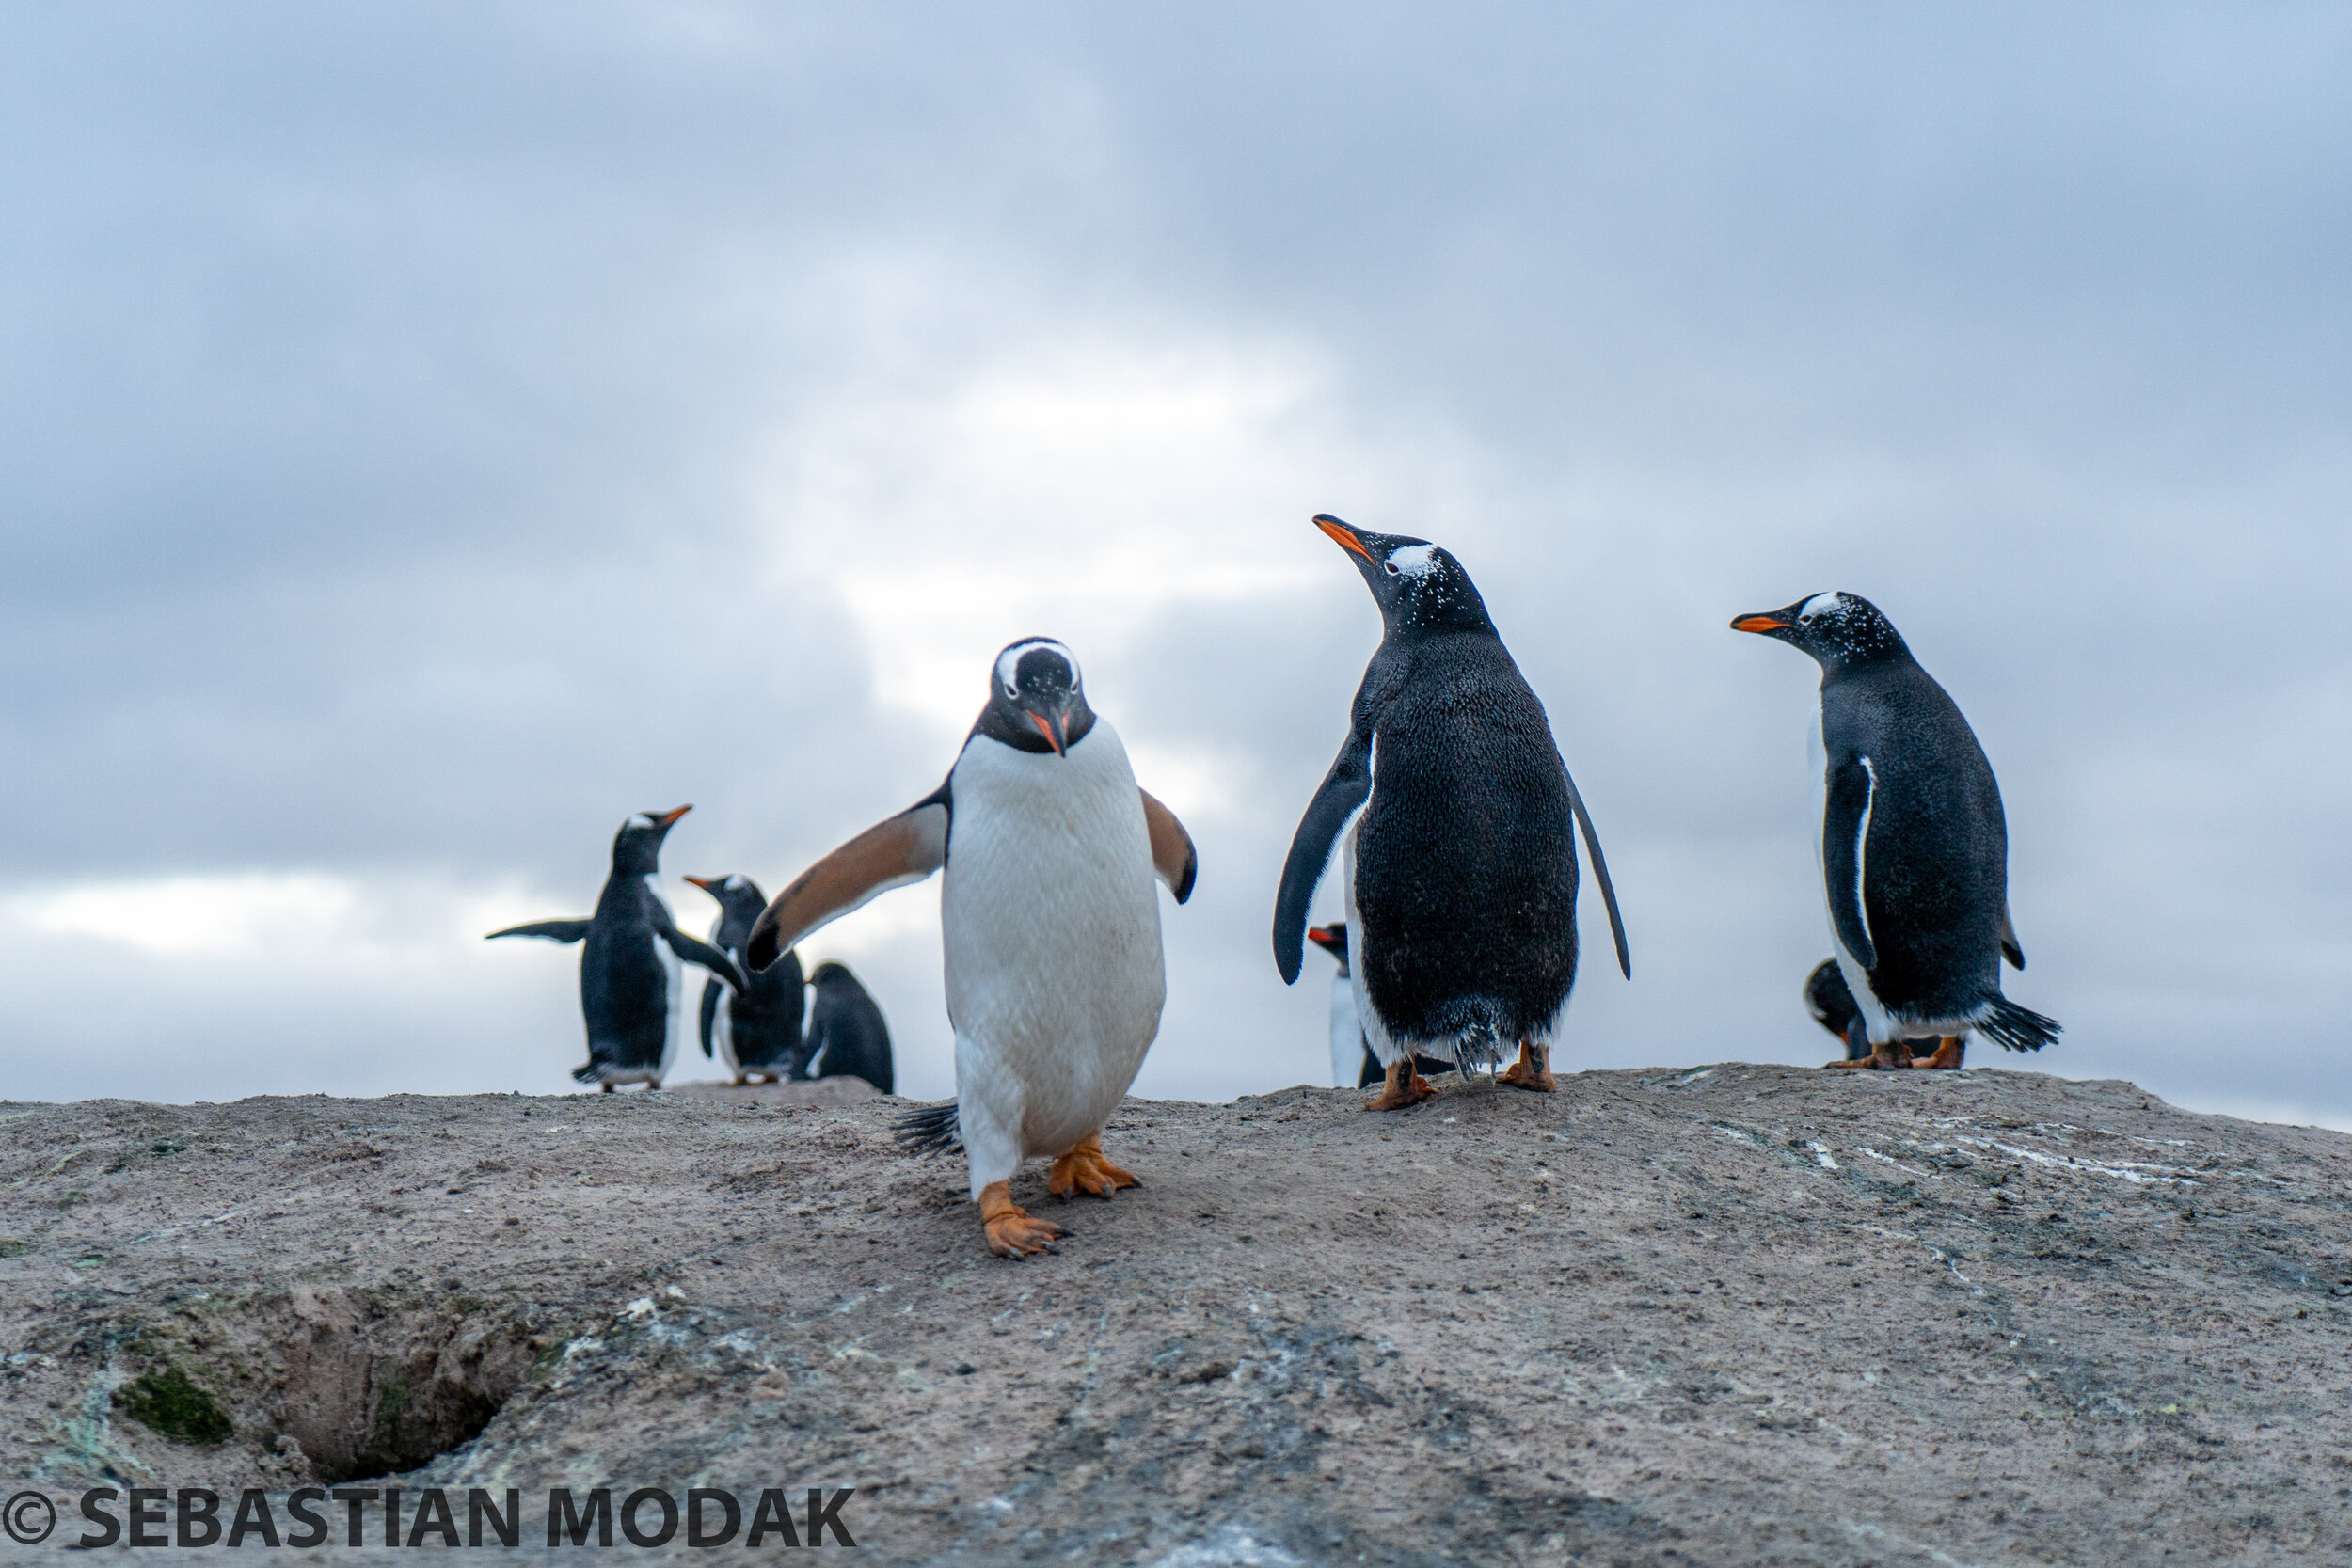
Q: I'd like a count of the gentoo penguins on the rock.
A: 8